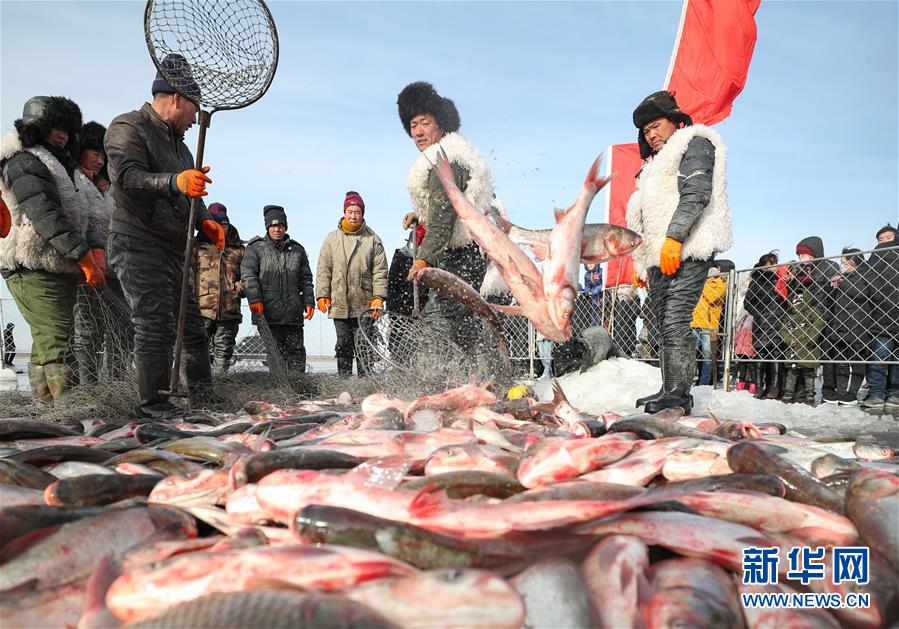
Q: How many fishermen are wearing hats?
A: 8